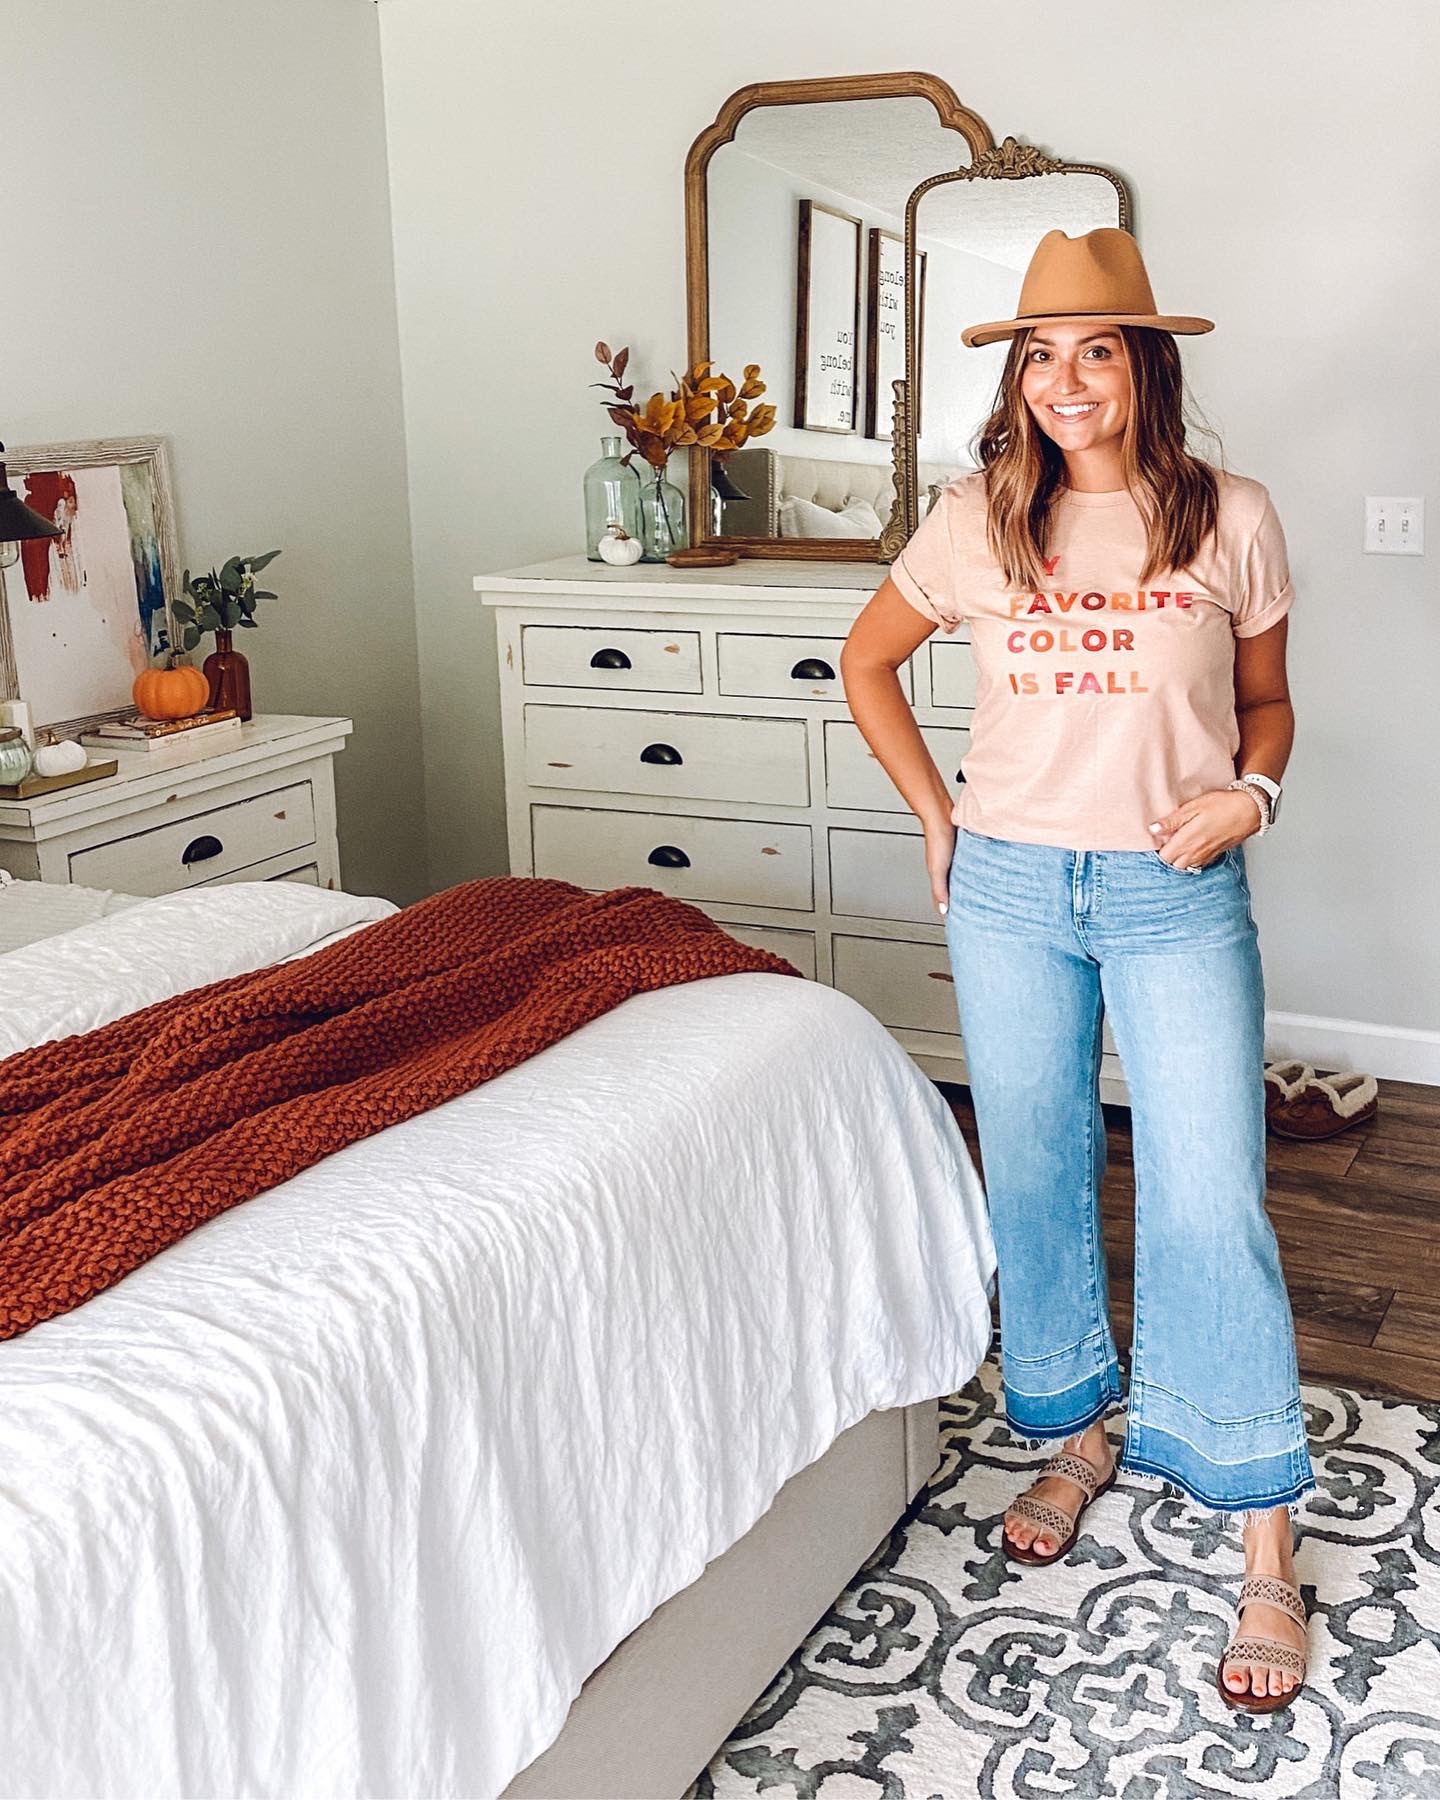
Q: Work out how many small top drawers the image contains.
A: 3